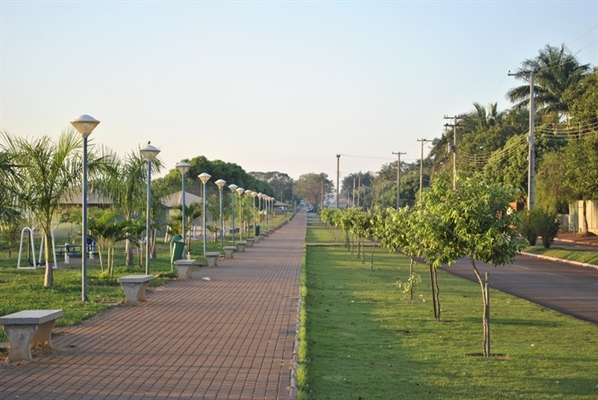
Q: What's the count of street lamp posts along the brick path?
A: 14